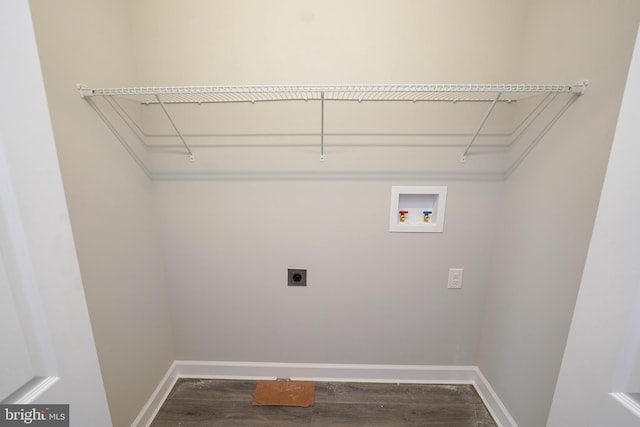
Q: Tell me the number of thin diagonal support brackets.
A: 3